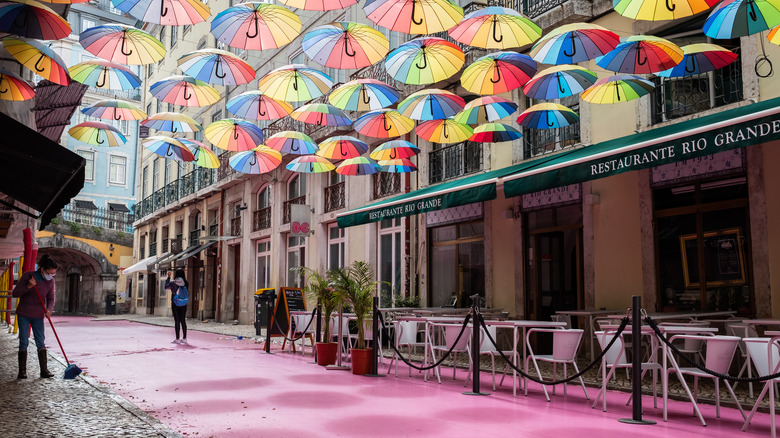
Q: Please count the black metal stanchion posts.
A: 5